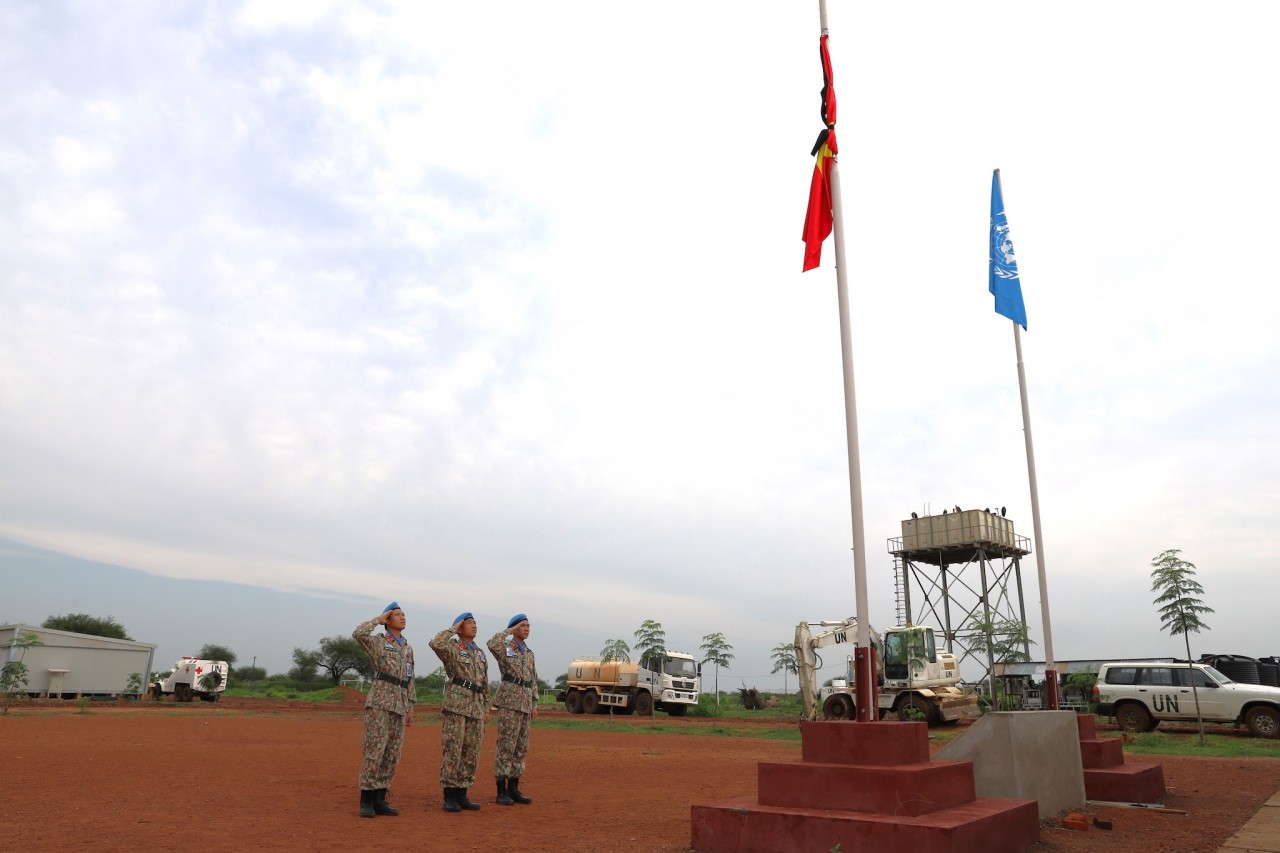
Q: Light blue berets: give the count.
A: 3